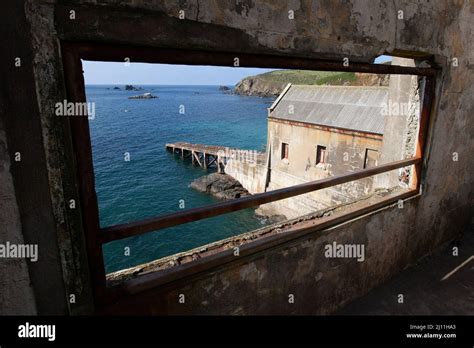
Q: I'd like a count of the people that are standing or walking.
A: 0